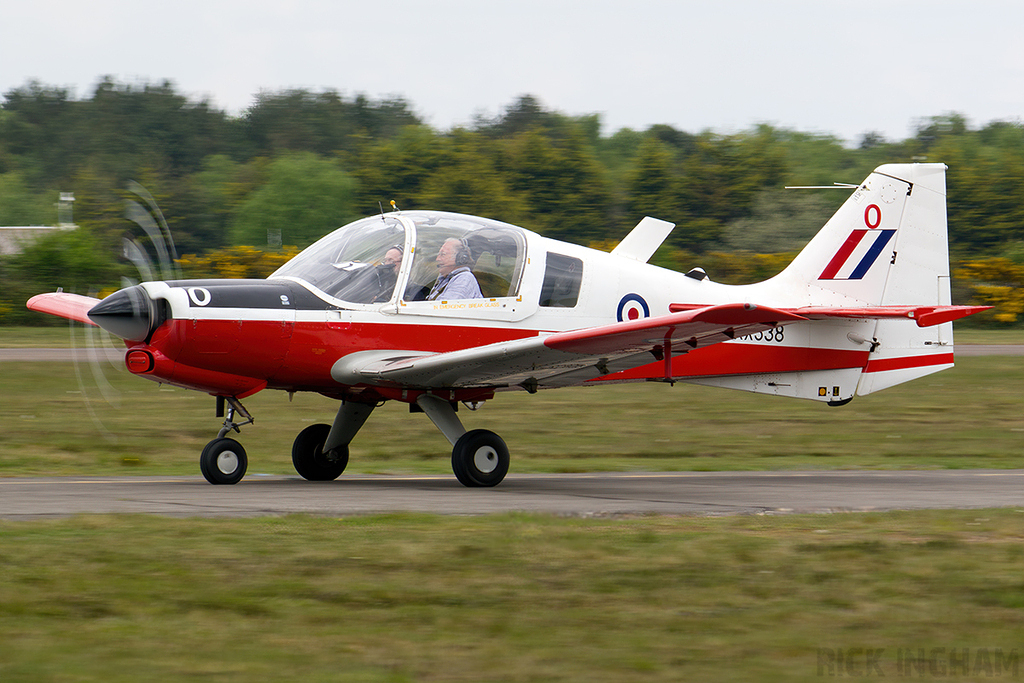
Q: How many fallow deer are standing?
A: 0